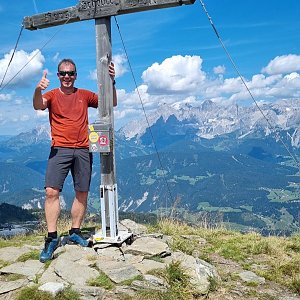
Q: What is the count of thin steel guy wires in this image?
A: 4